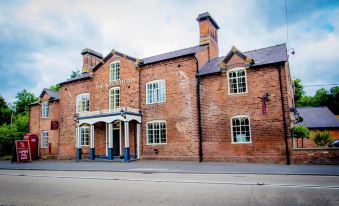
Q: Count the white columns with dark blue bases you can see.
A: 4